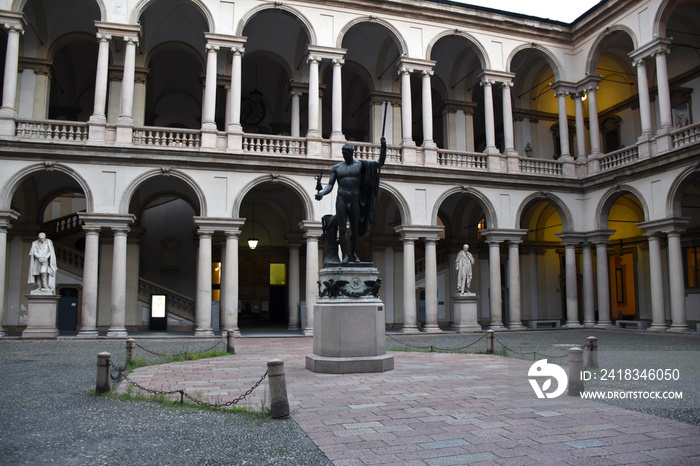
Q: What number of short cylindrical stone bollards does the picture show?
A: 7